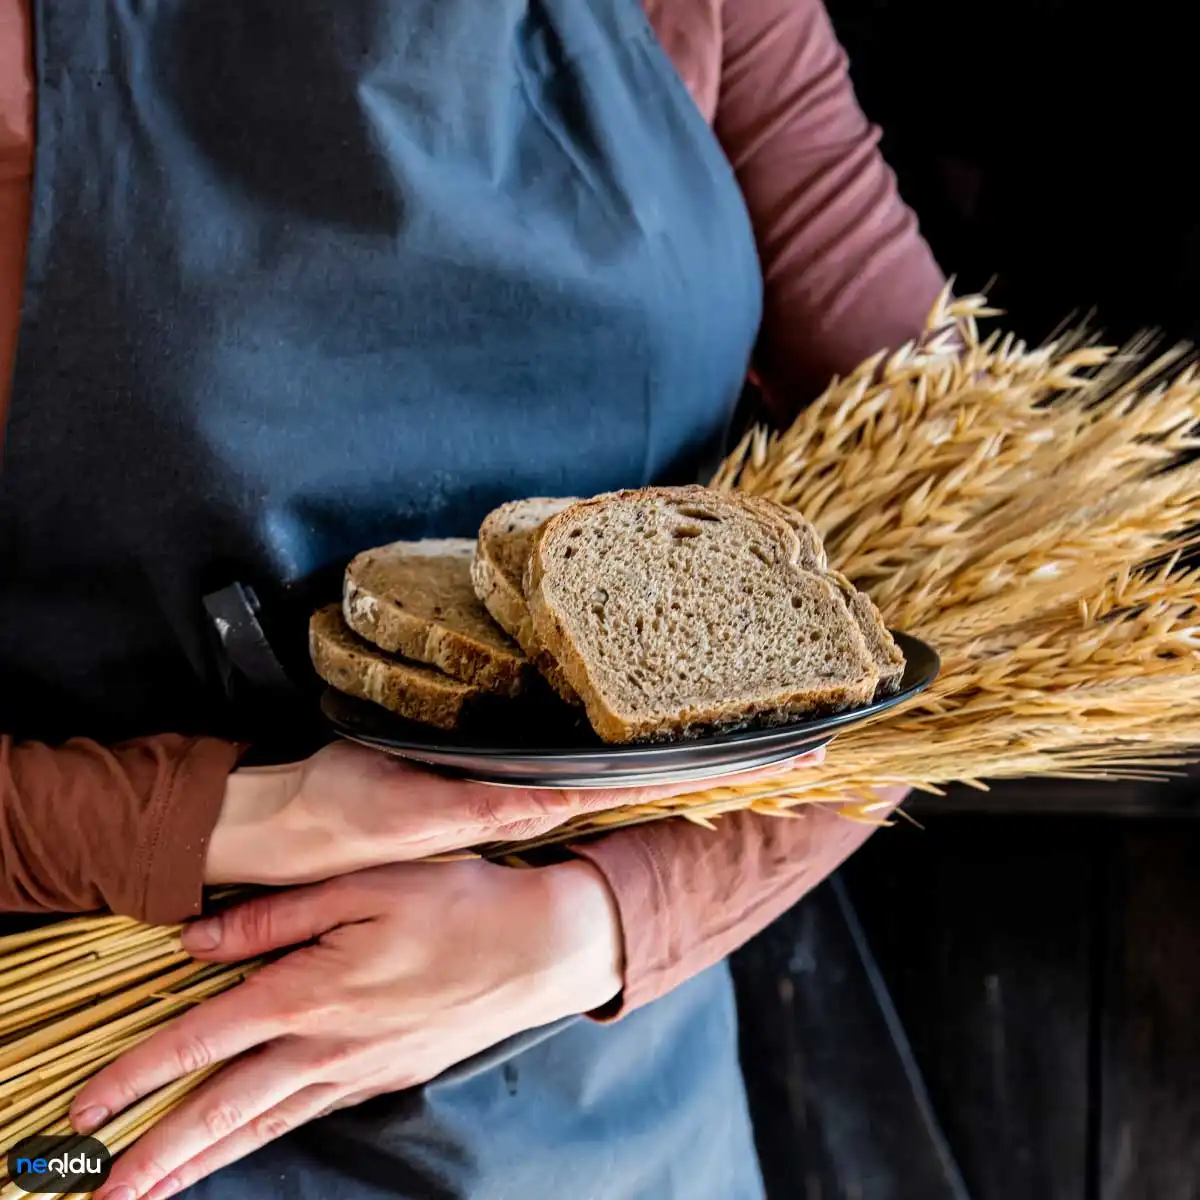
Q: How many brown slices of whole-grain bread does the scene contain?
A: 5